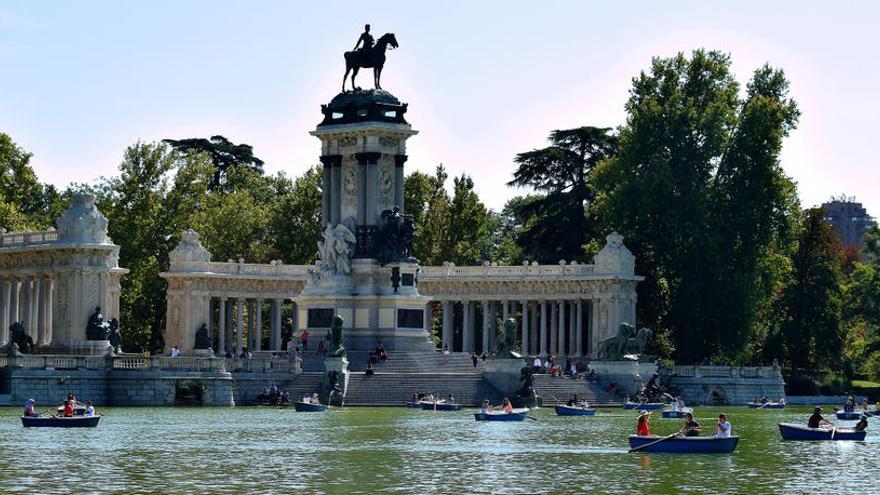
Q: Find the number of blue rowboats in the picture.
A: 14